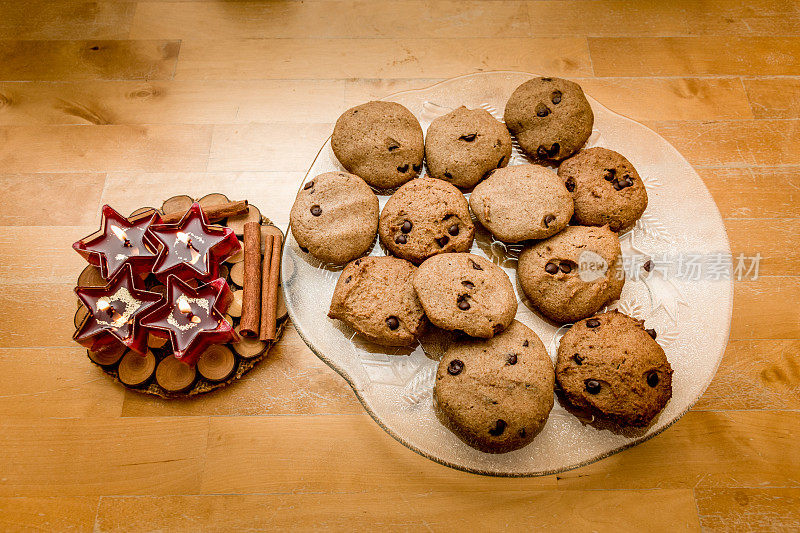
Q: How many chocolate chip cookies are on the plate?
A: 12